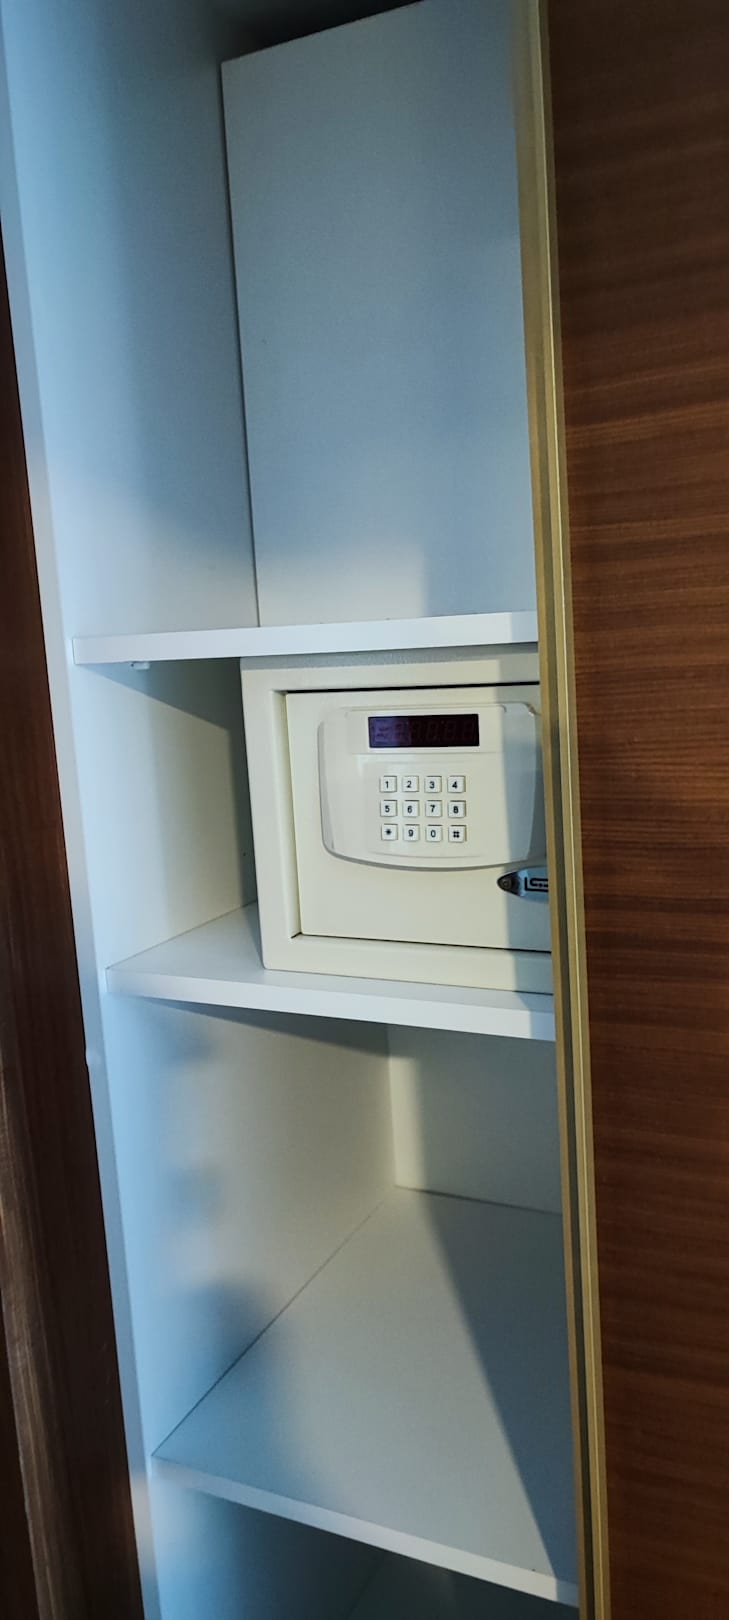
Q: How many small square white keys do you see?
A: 12